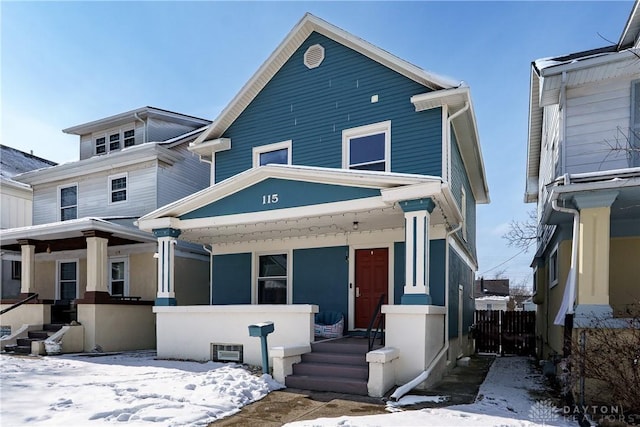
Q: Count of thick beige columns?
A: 3